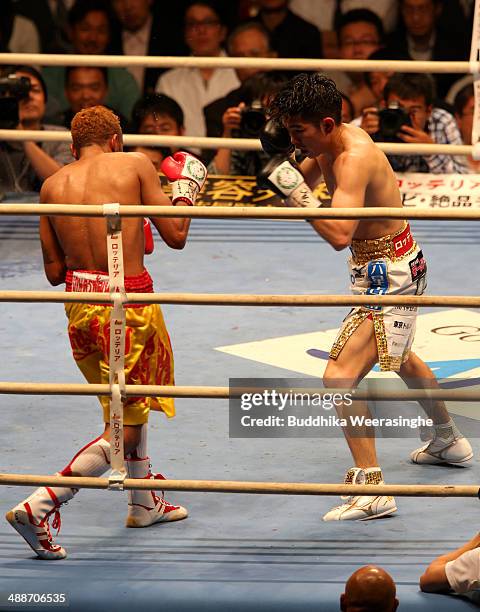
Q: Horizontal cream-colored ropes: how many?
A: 6